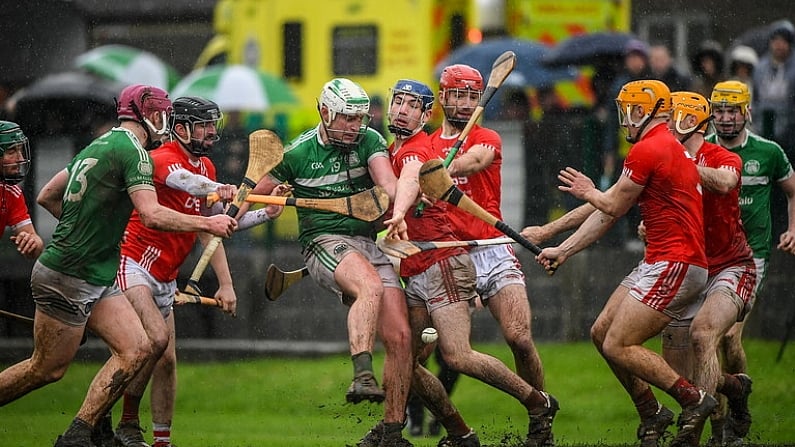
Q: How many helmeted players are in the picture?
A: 9